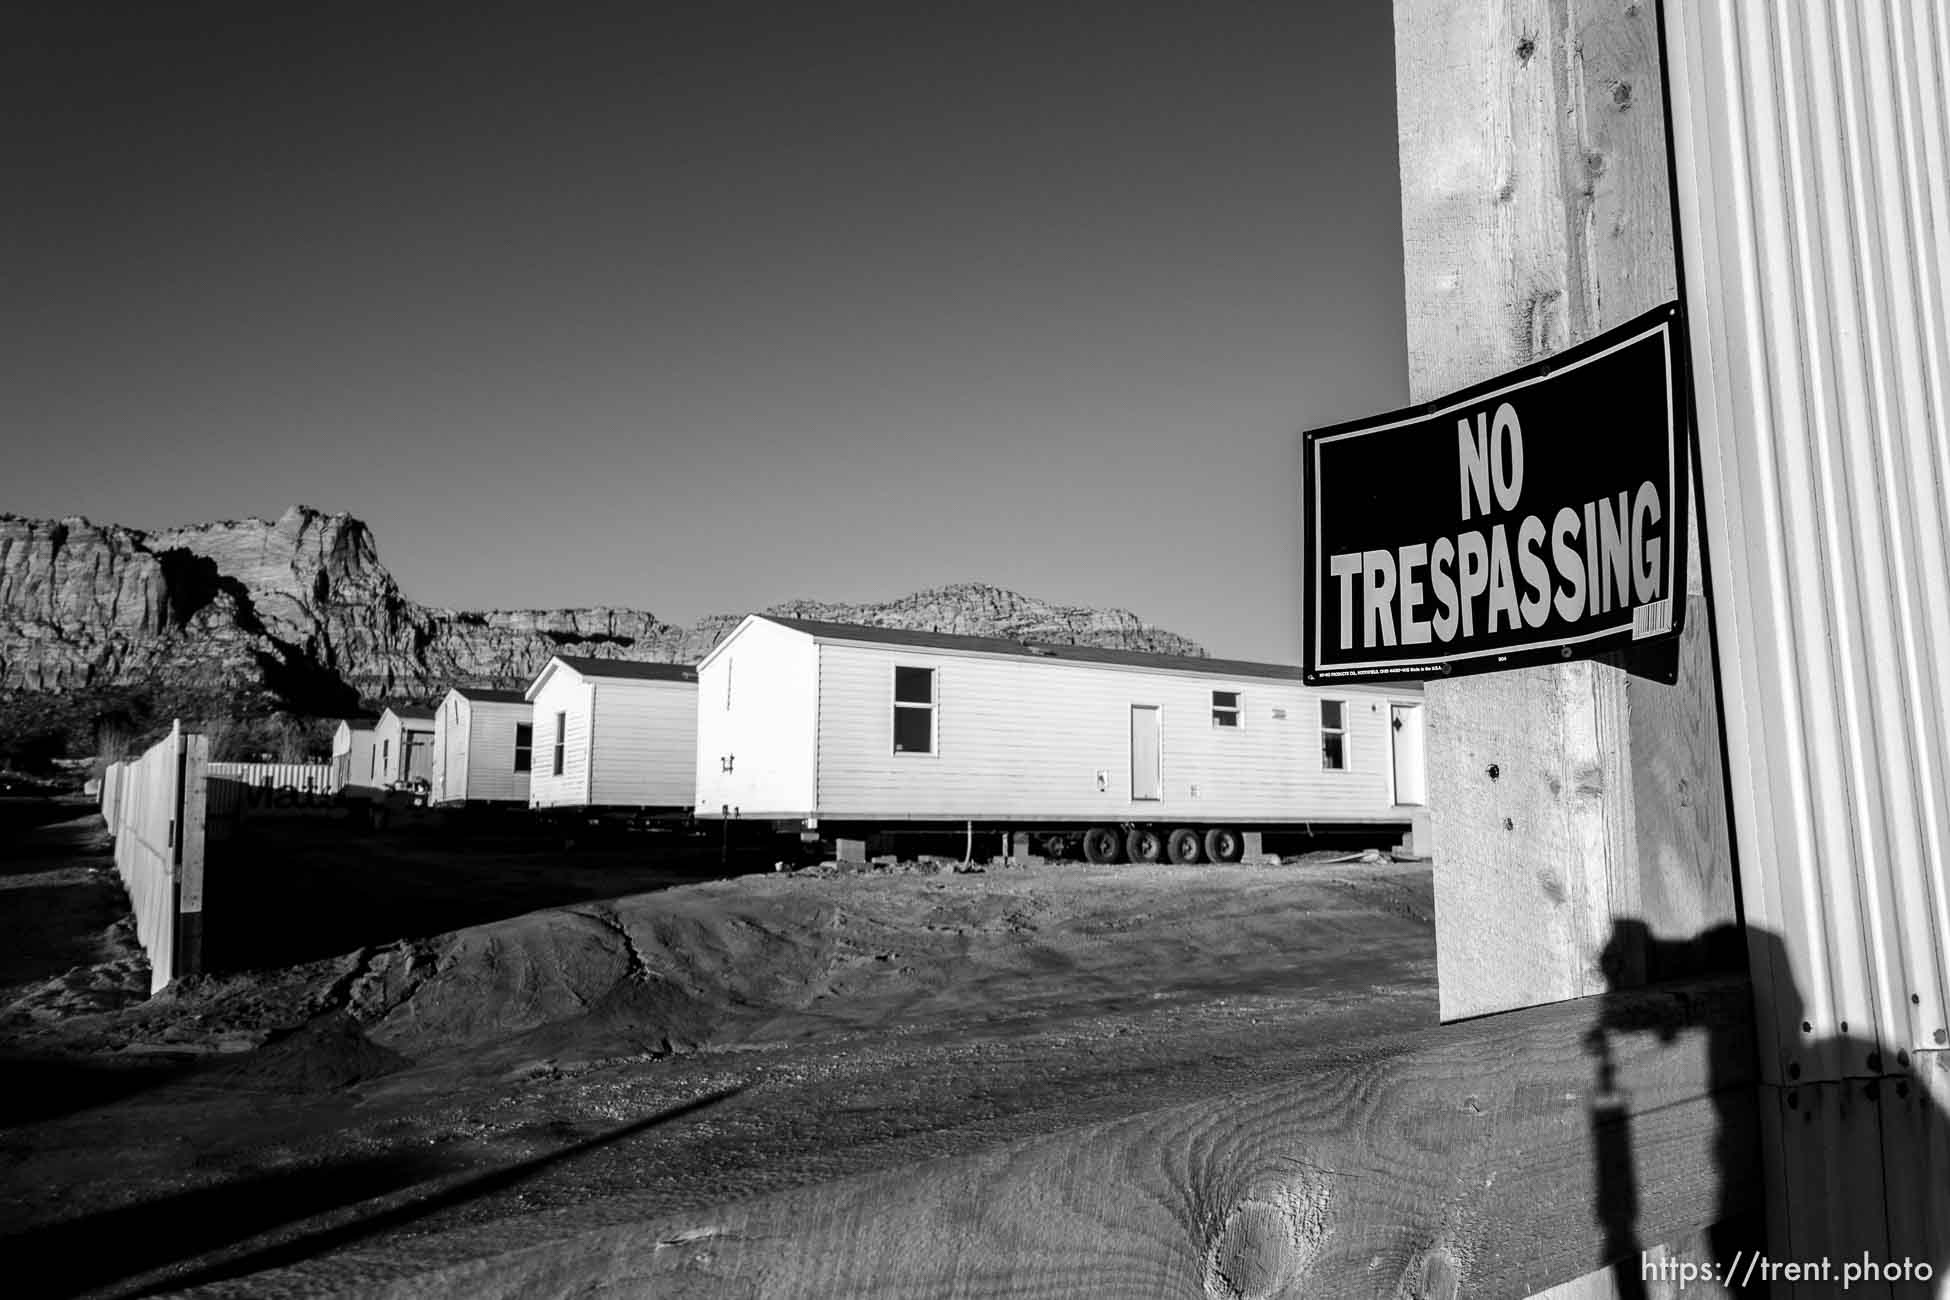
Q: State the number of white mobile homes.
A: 5